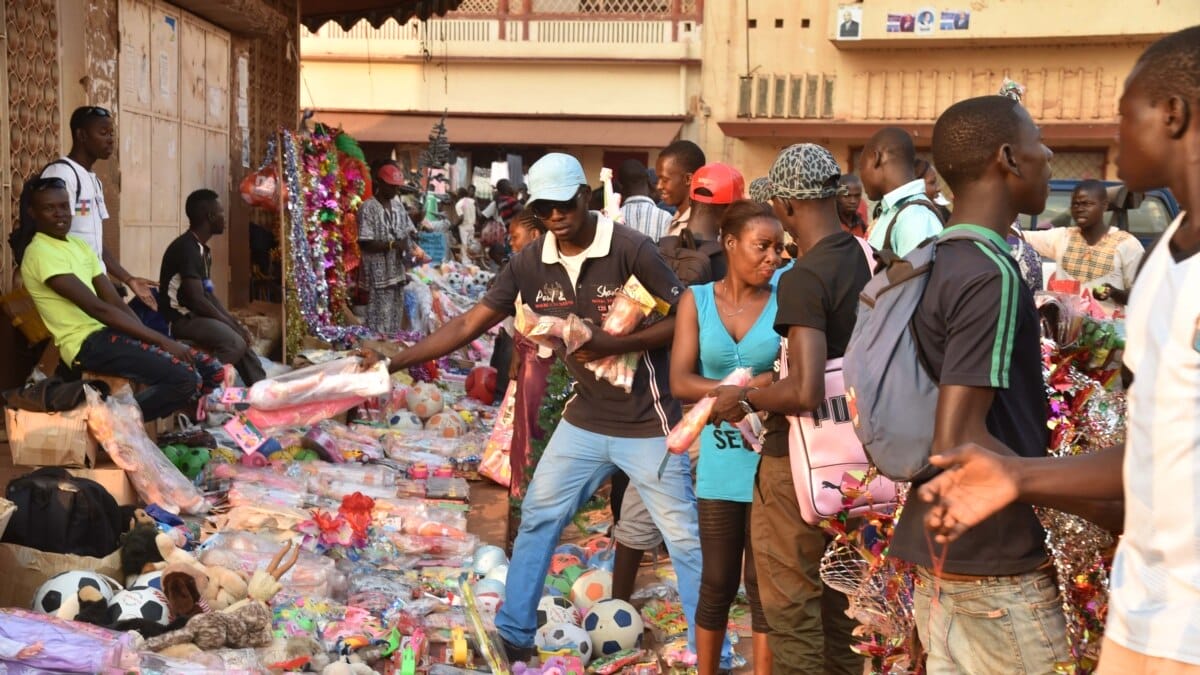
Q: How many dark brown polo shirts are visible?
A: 1